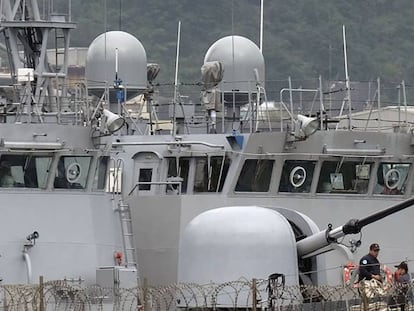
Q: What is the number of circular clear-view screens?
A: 3